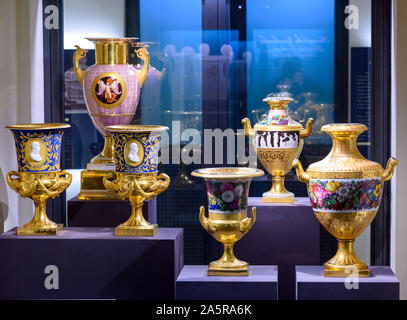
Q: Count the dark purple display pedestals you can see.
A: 5